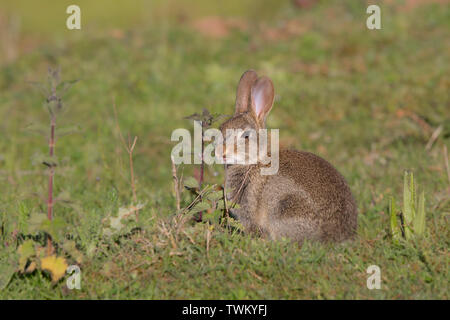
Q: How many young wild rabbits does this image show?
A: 1